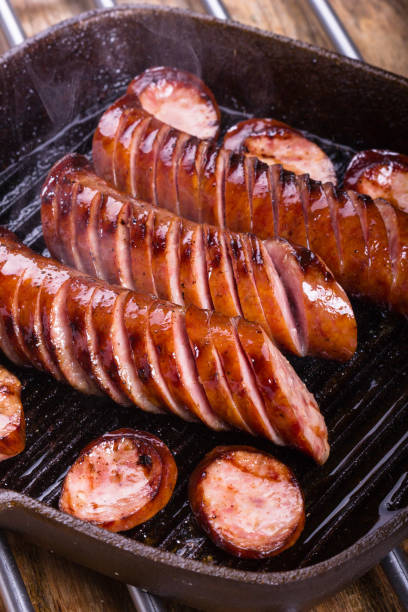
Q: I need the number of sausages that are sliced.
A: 3